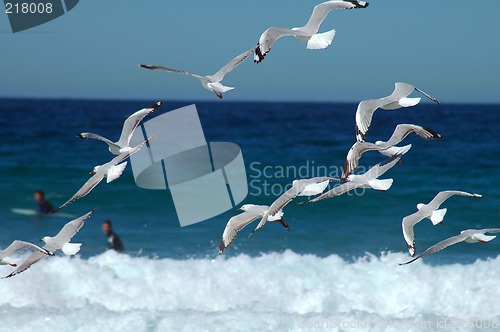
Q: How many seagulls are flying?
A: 13